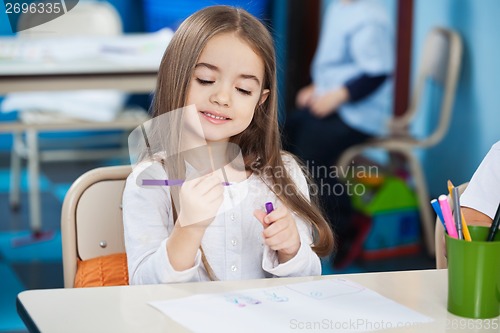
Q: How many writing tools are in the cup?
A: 5